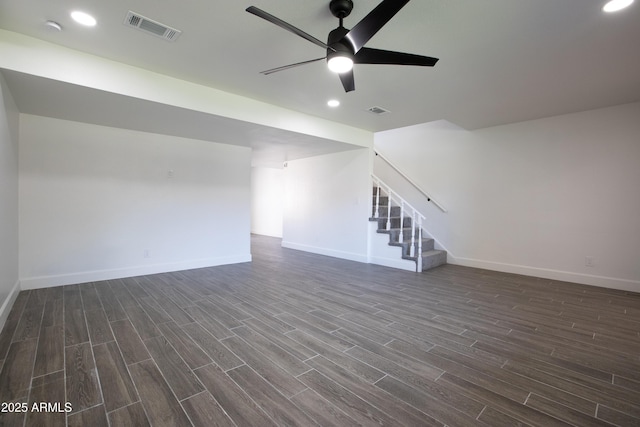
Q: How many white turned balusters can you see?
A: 5